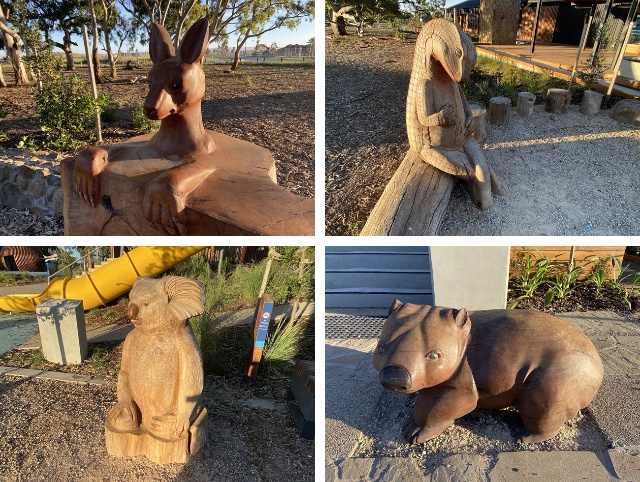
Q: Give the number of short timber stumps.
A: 5